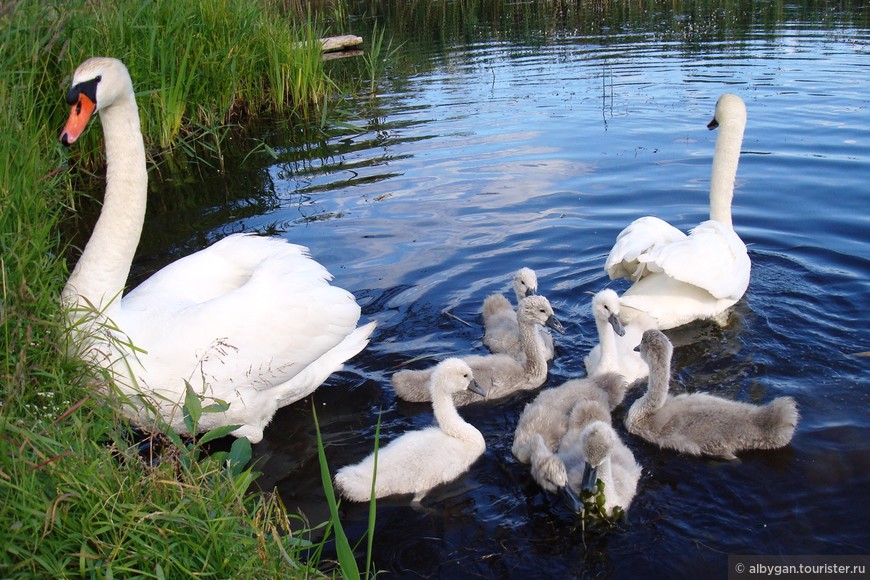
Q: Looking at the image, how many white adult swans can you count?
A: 2